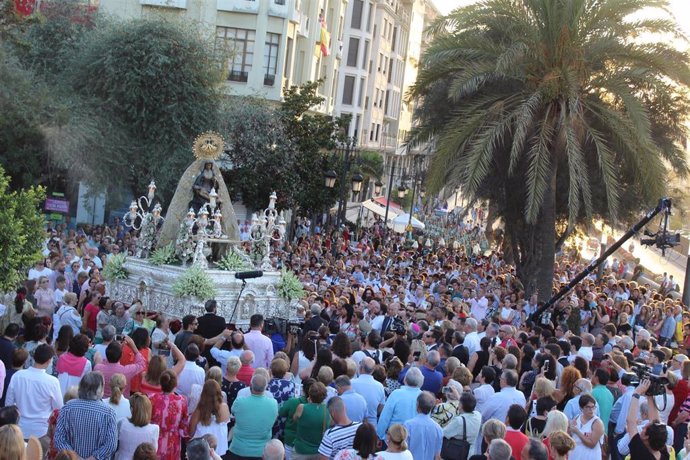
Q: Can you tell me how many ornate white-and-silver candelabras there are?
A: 3